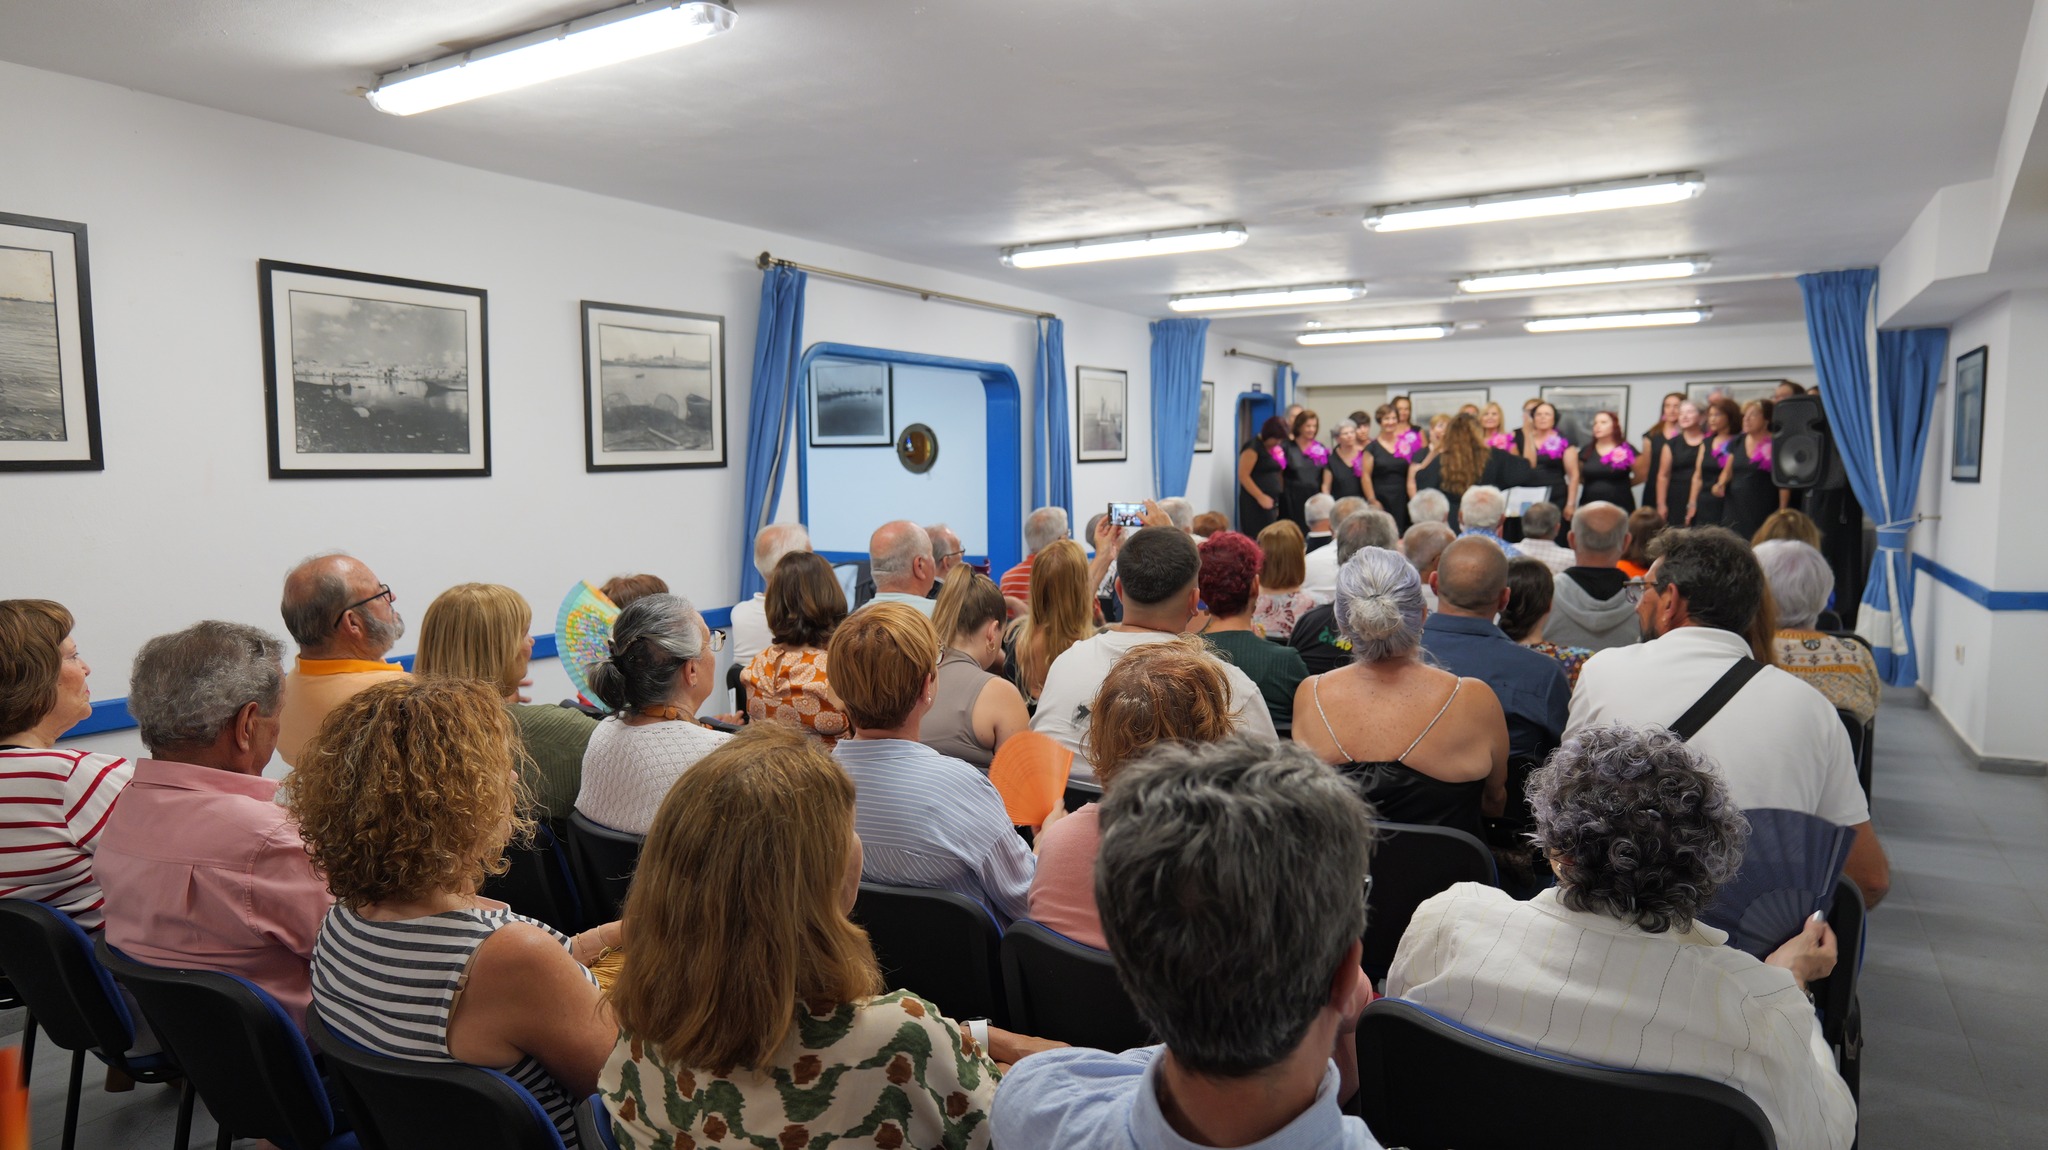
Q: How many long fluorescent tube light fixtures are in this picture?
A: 7